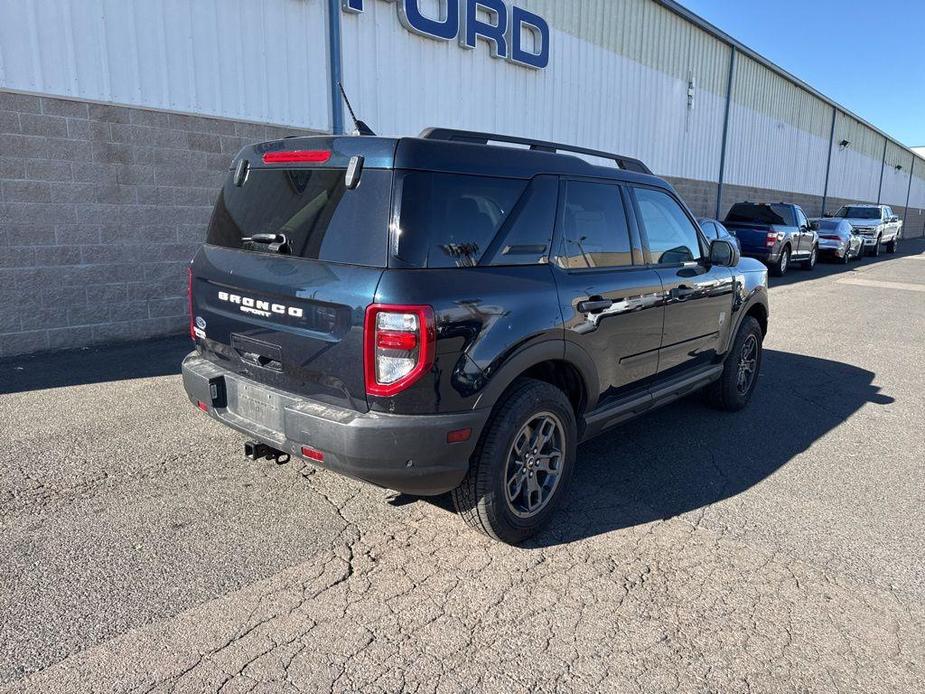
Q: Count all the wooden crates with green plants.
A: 0